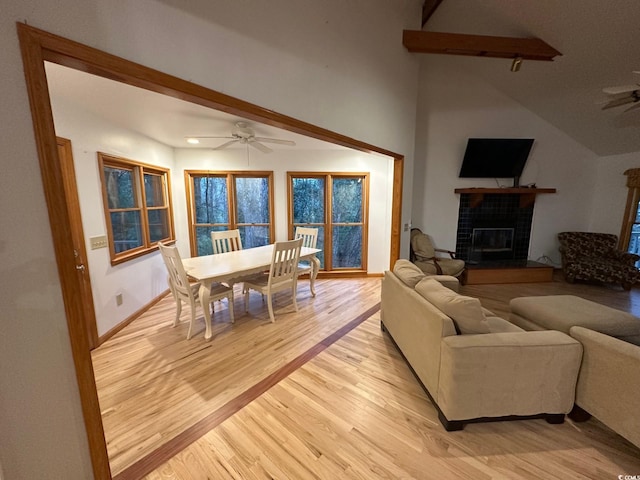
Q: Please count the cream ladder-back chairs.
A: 4